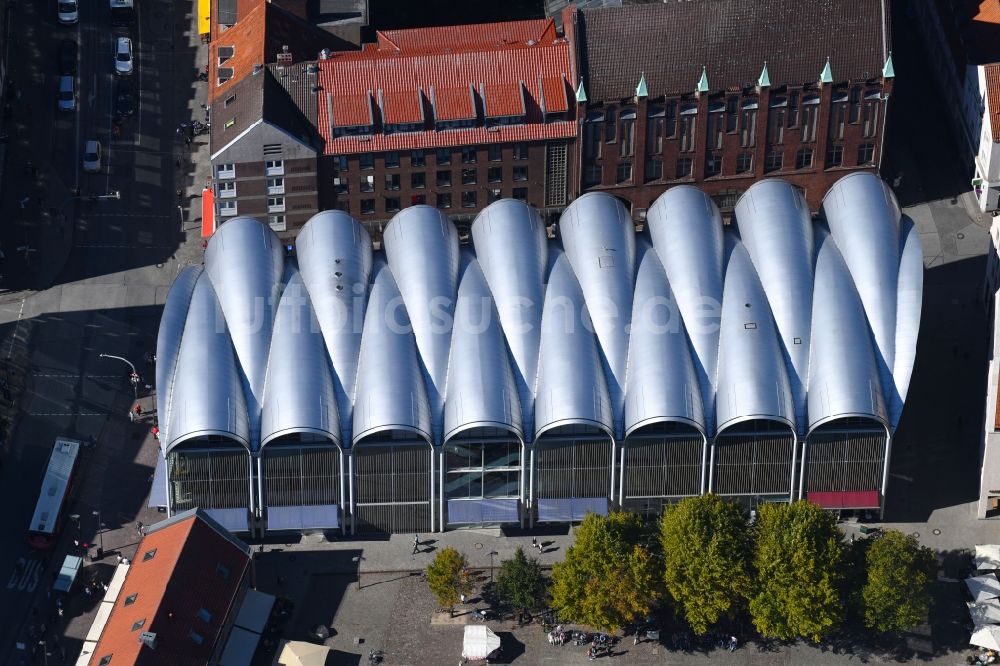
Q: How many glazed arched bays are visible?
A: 8